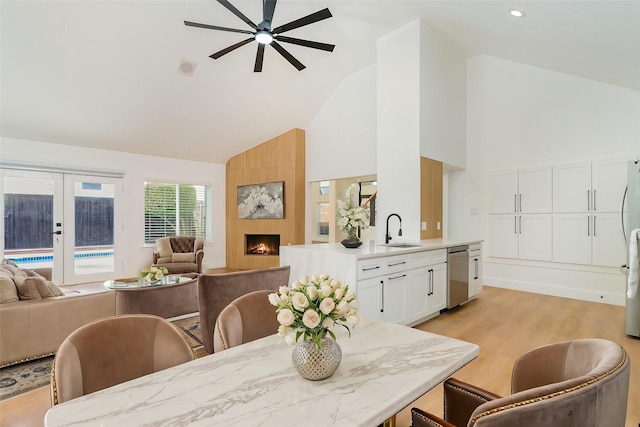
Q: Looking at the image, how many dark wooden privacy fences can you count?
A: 1